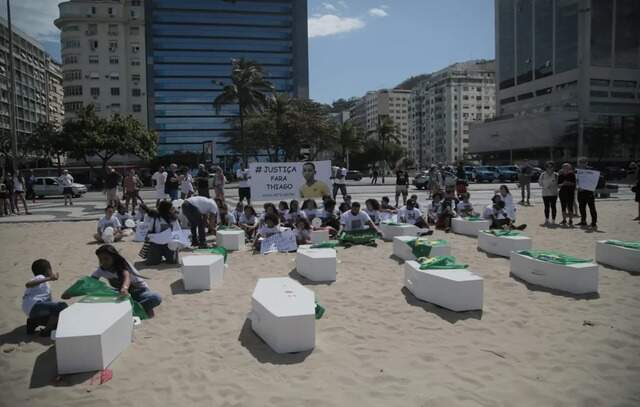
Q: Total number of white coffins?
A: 13